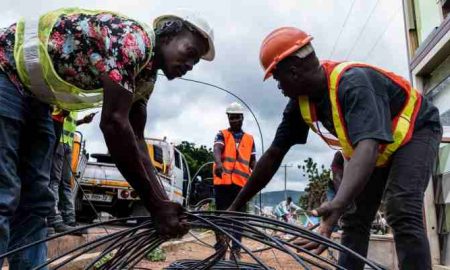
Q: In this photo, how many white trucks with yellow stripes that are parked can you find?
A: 1